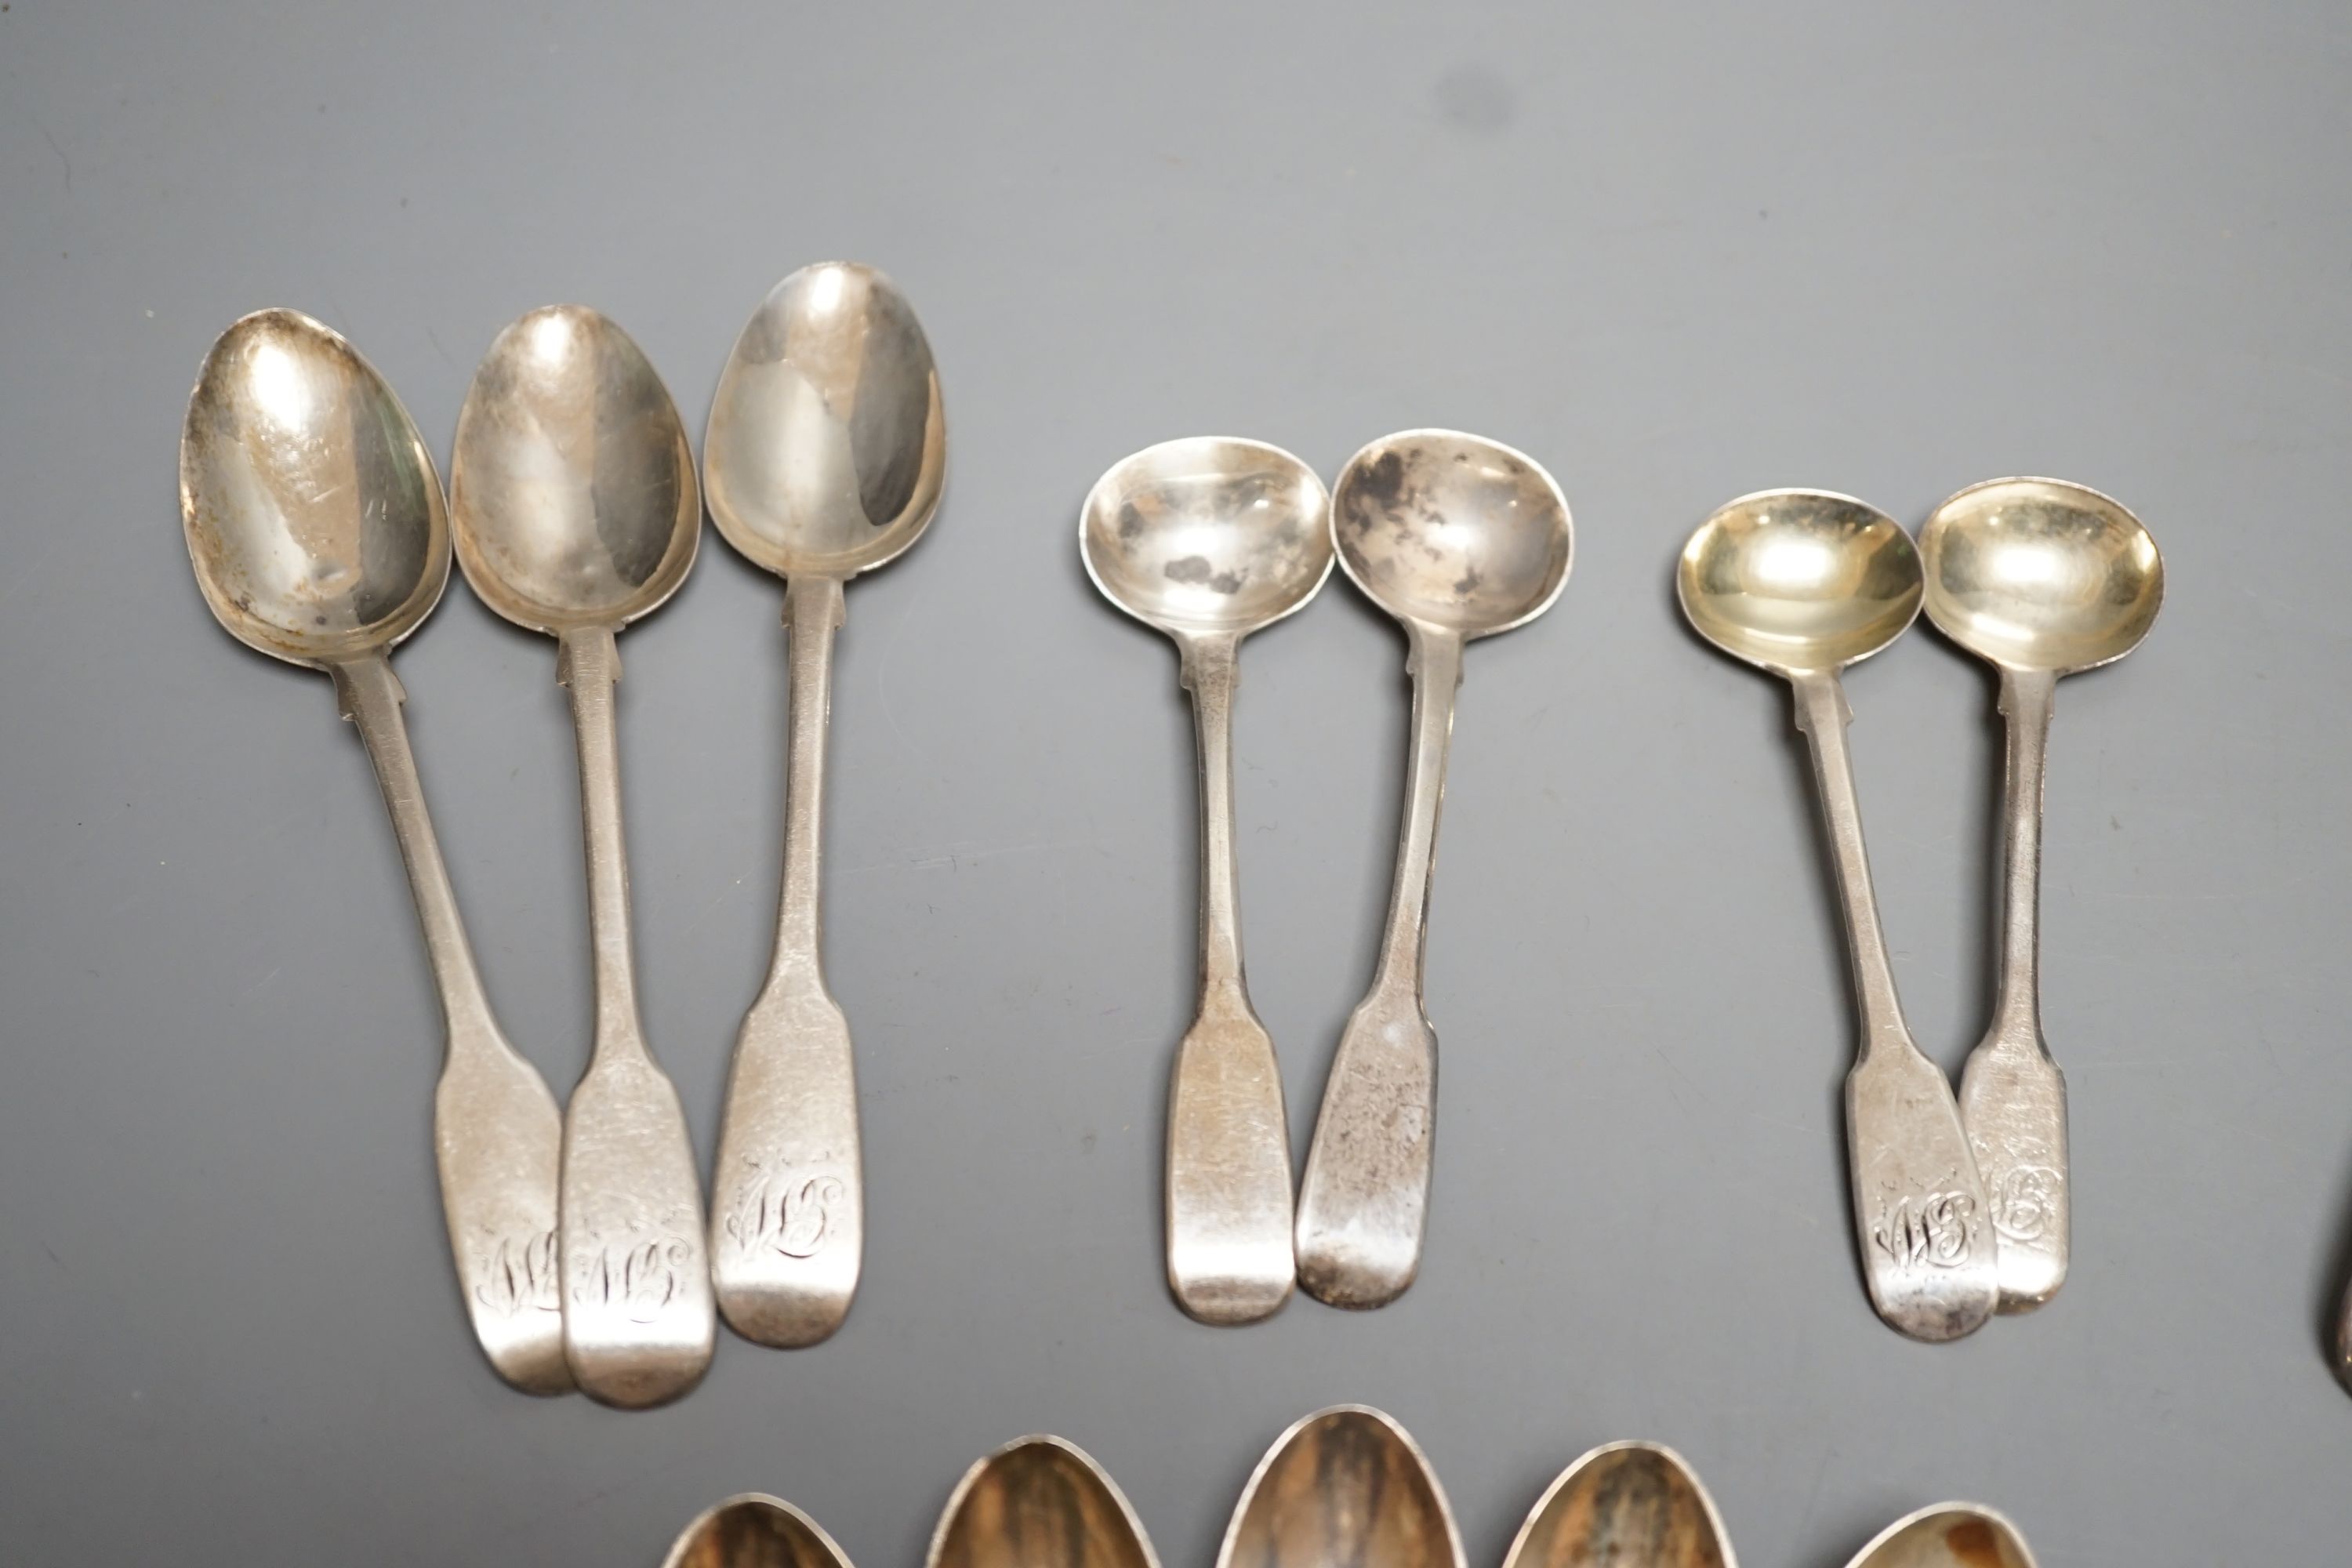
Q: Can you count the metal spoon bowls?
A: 12